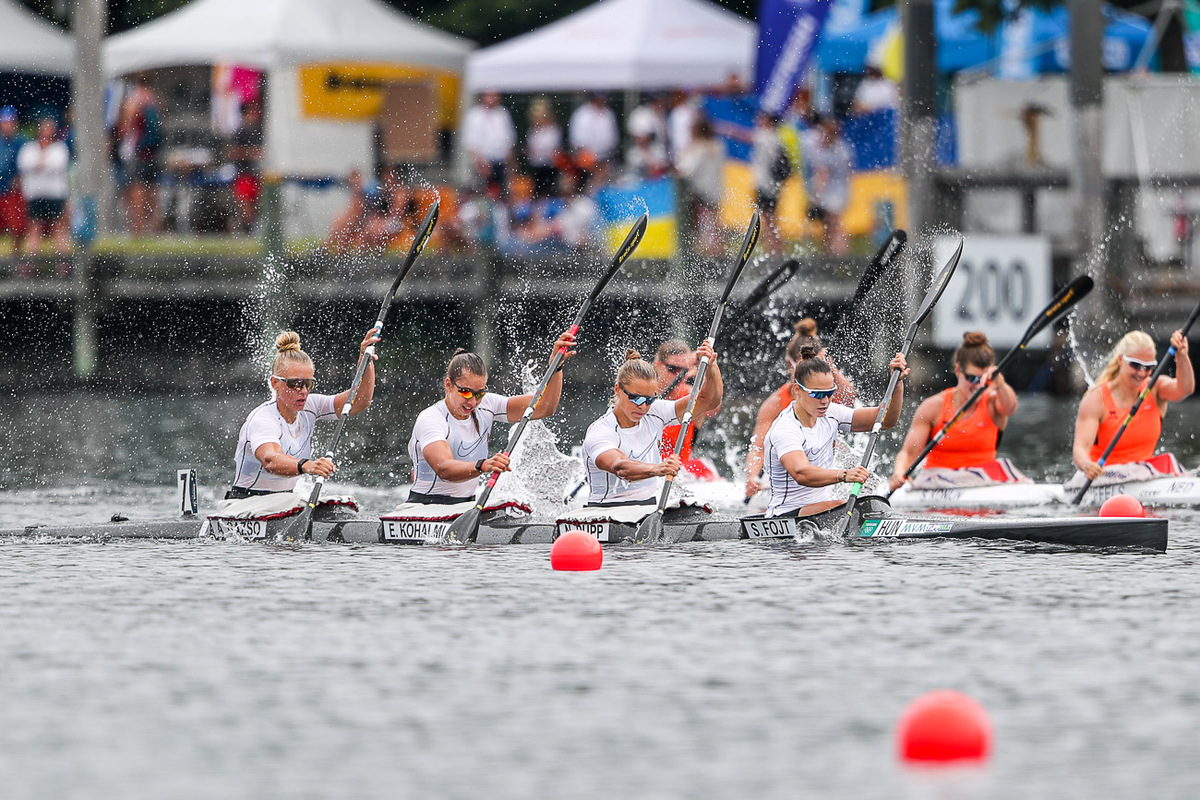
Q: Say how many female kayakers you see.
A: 8